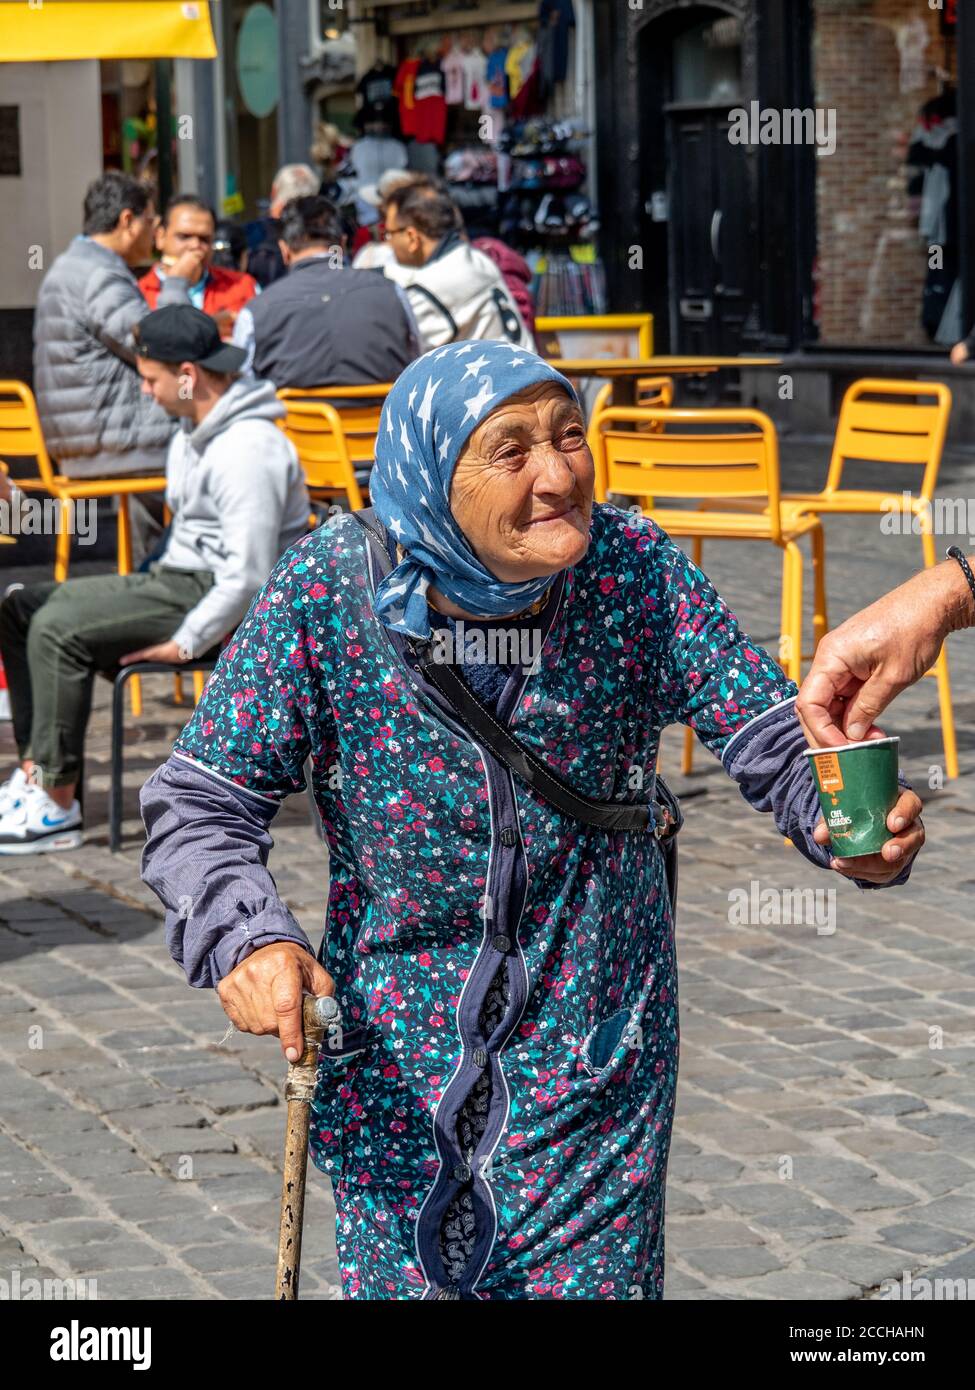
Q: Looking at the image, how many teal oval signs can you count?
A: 1